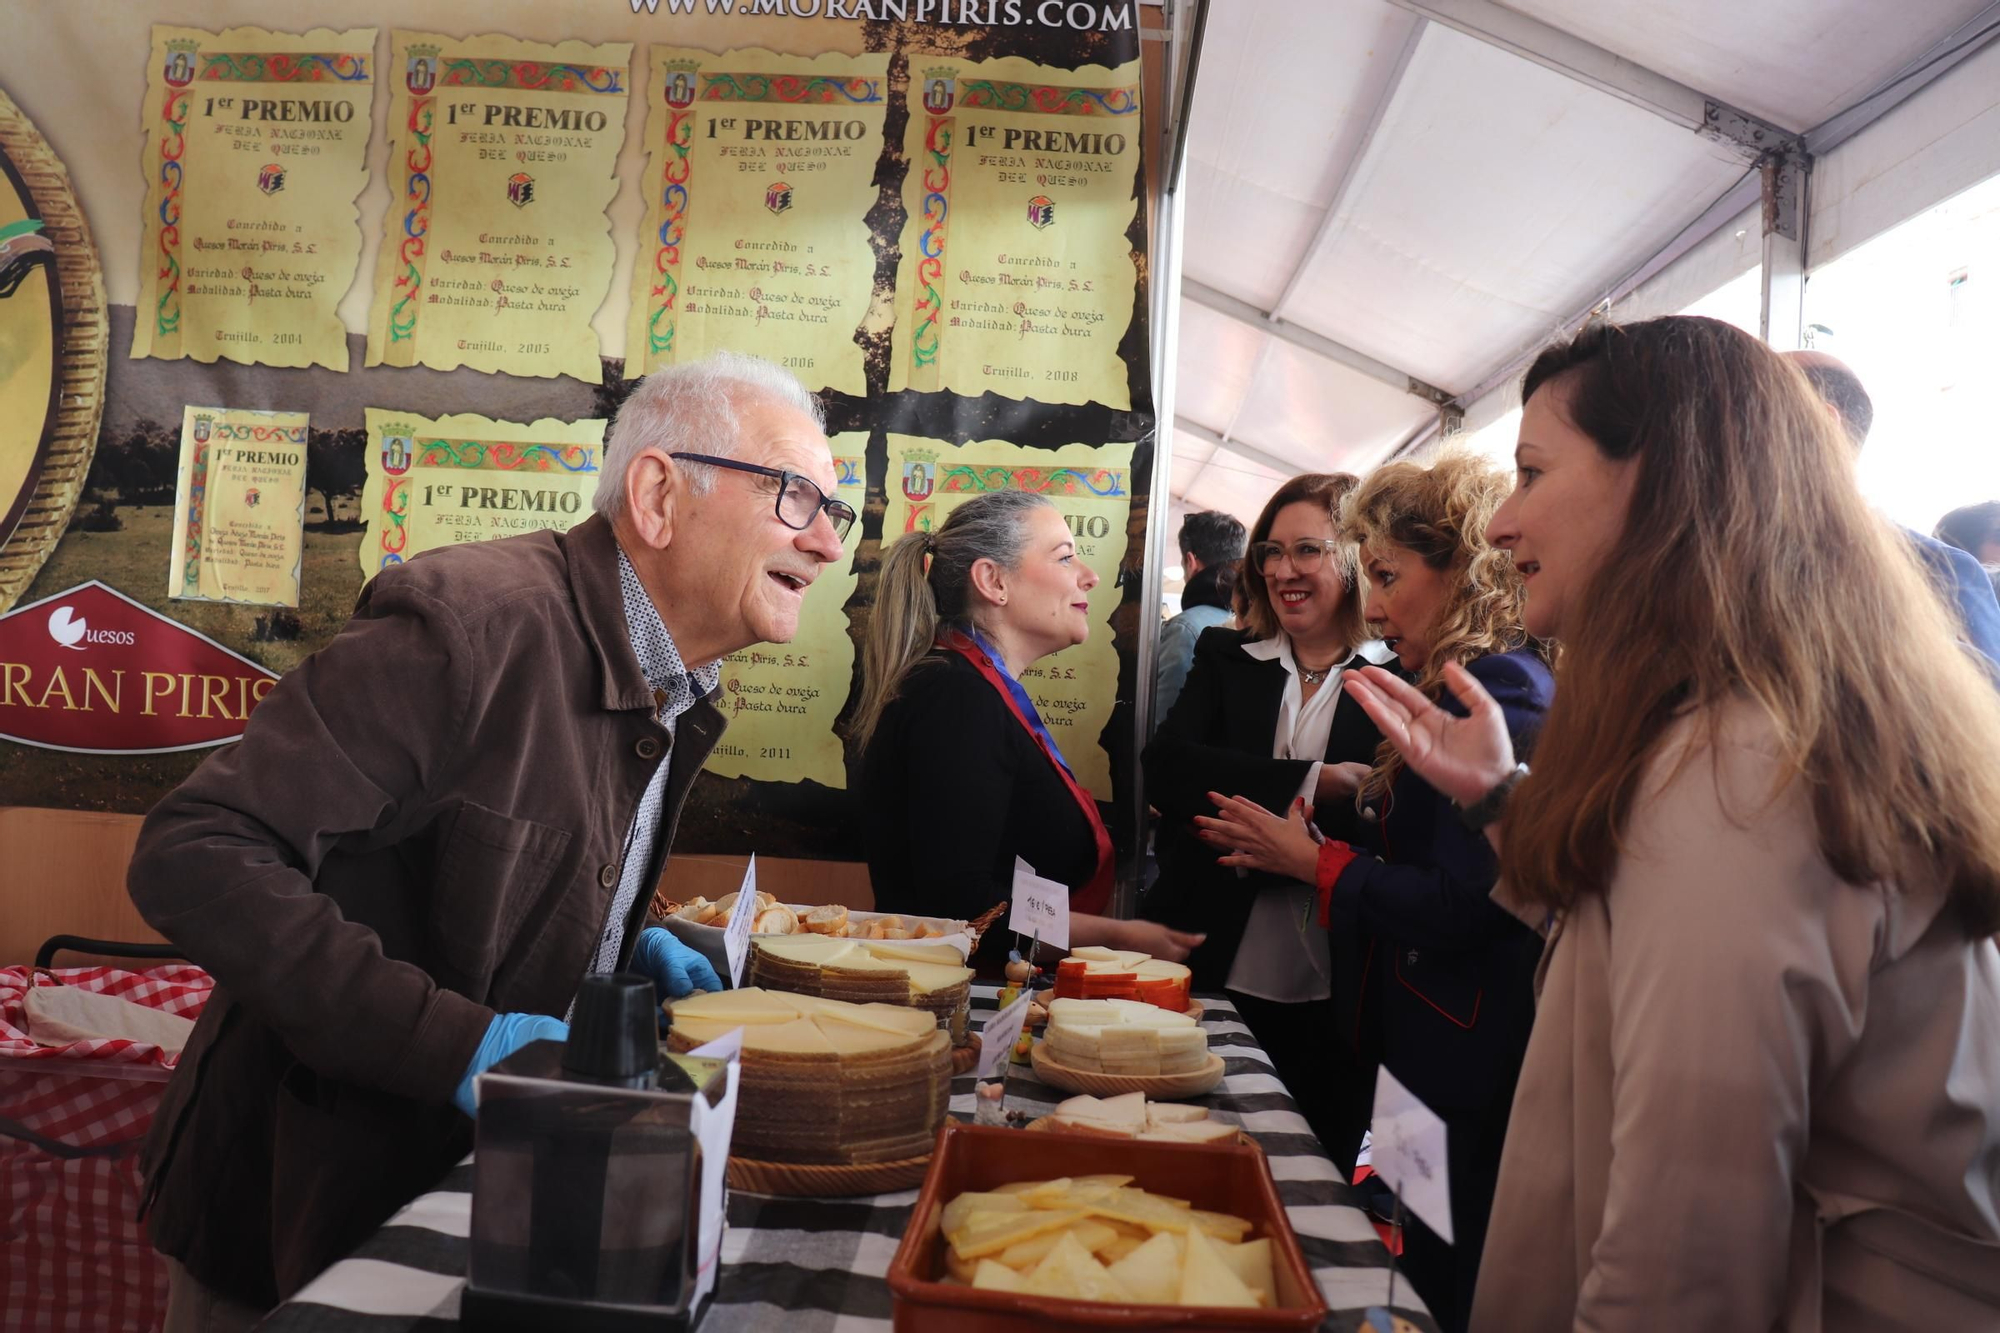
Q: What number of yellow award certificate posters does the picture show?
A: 8